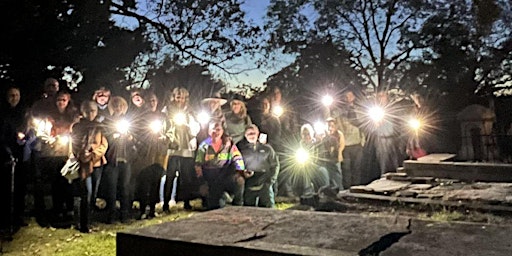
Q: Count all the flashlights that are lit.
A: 12